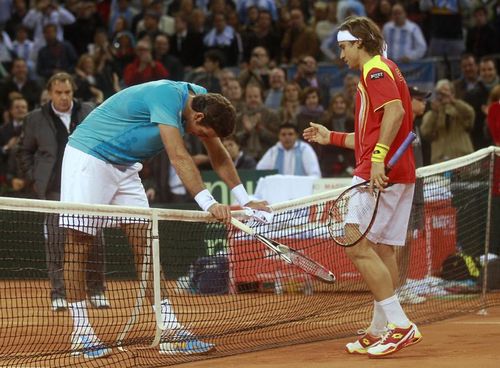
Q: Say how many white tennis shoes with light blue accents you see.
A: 2